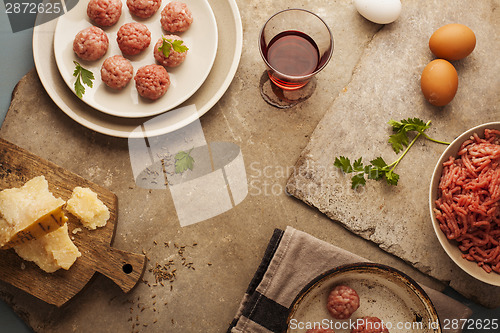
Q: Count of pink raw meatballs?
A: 11